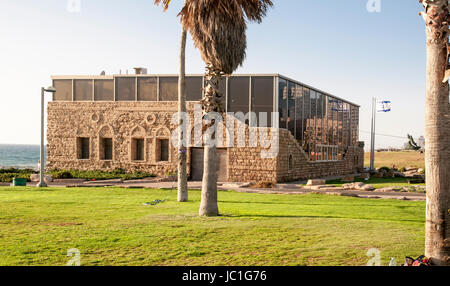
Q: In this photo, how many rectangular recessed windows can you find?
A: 4